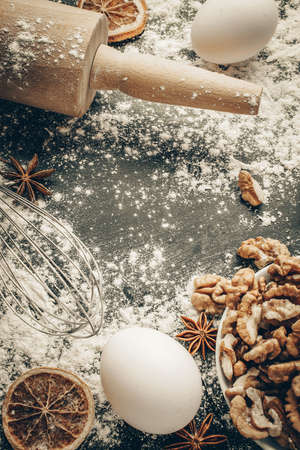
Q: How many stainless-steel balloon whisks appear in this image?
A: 1